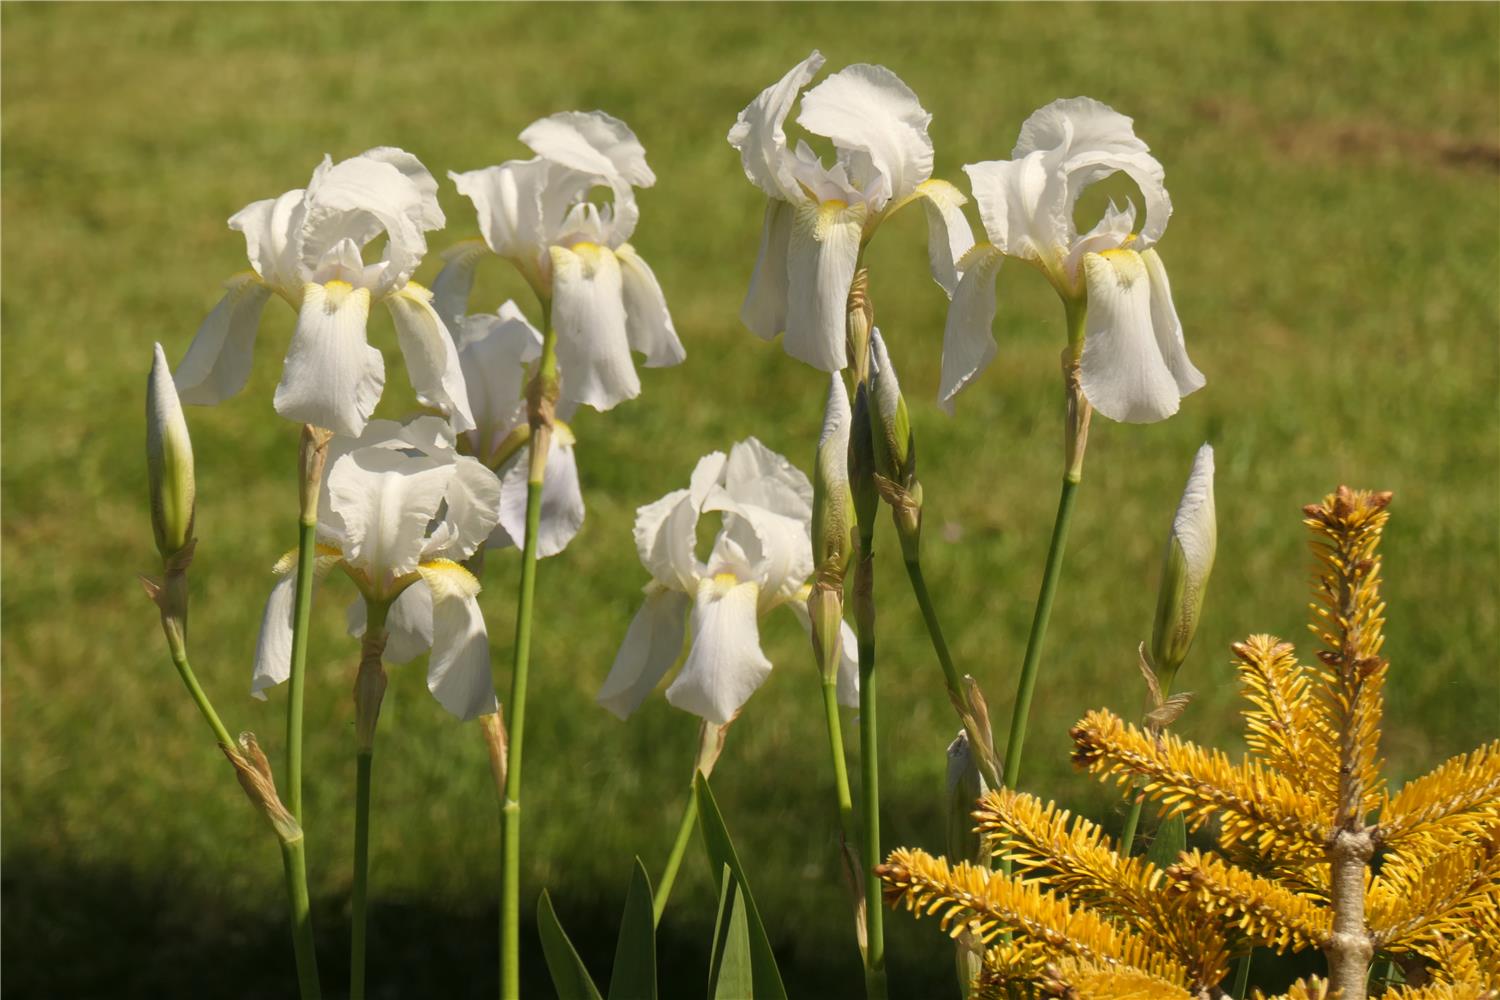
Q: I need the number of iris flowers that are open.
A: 7